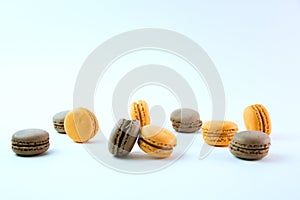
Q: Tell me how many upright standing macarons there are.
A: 4